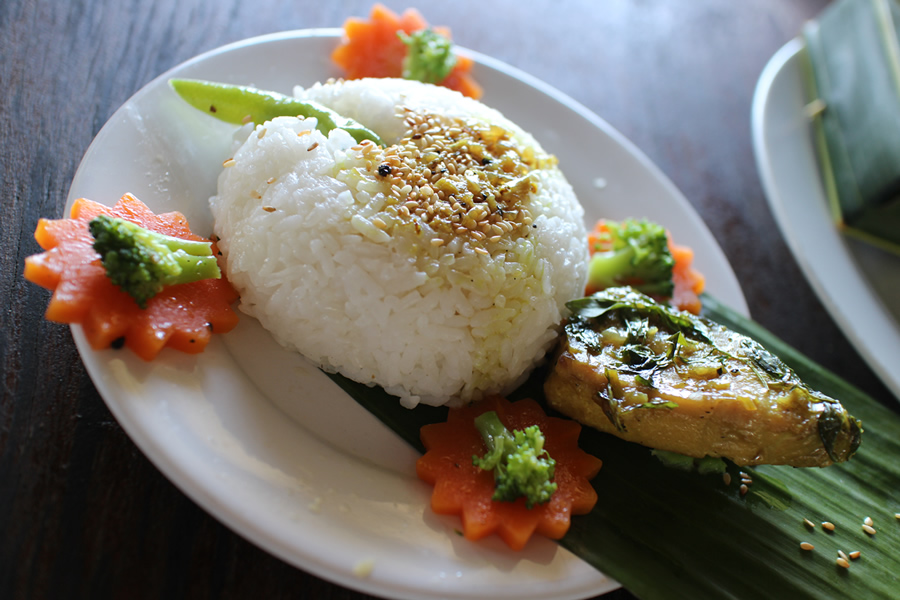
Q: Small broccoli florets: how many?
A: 4